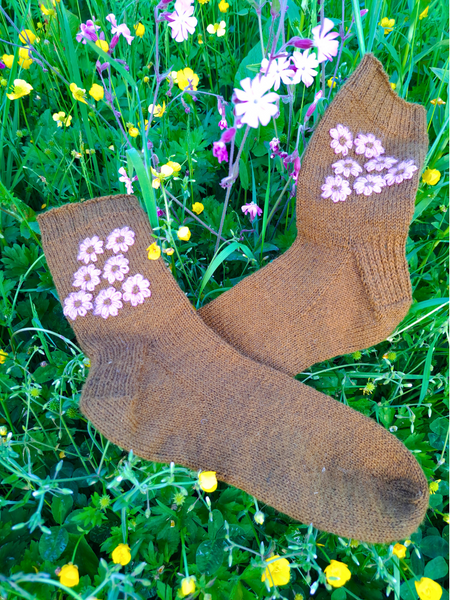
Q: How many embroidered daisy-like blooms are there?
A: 14